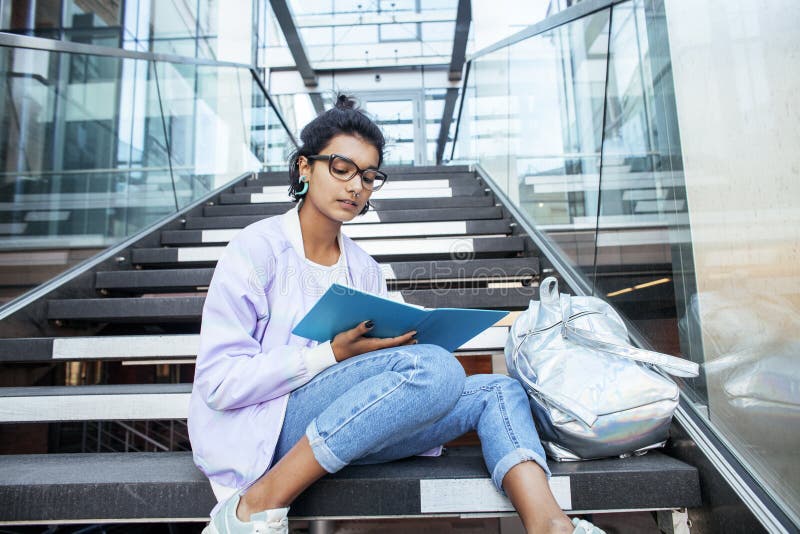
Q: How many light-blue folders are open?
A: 1